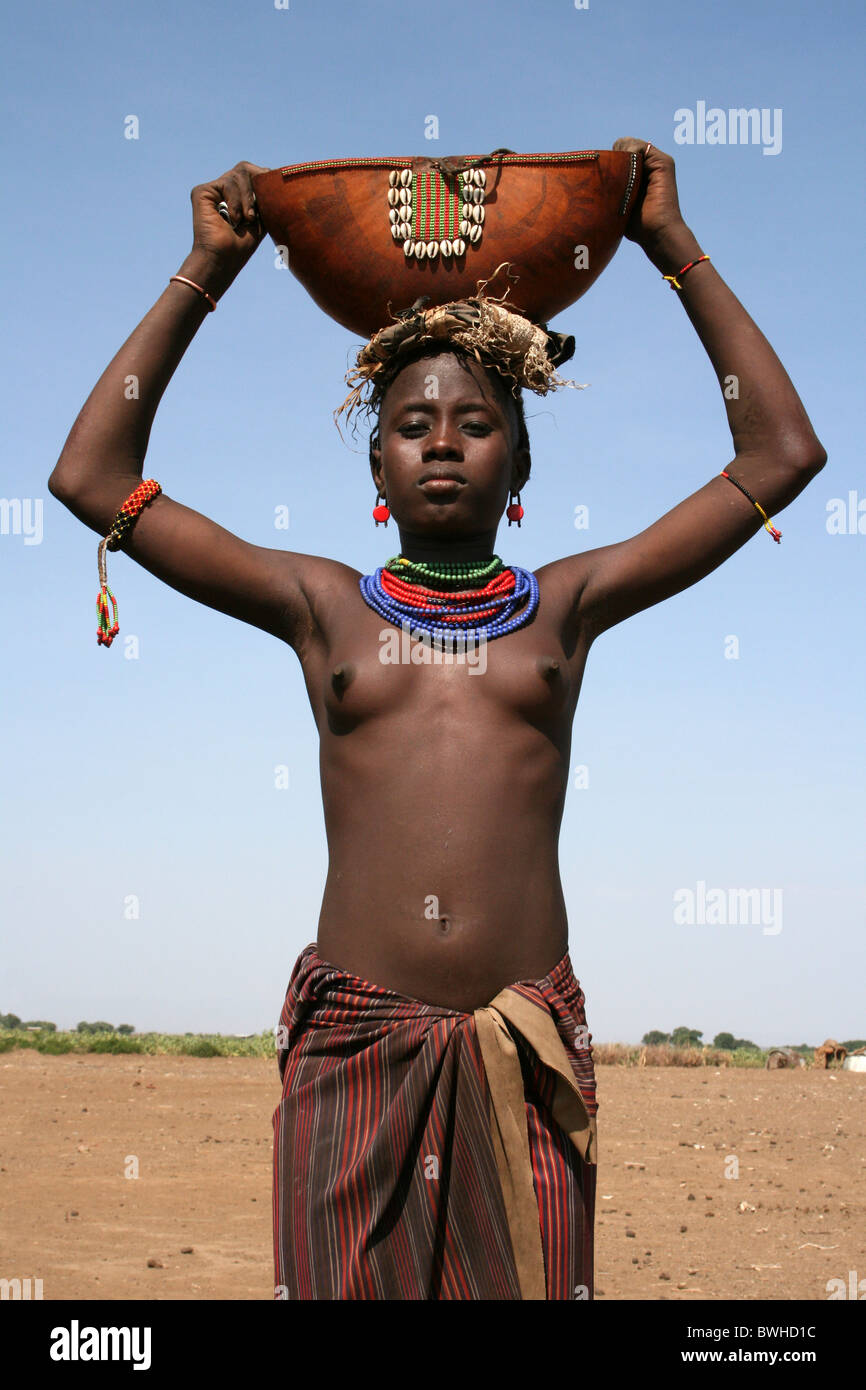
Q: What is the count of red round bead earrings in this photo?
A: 2